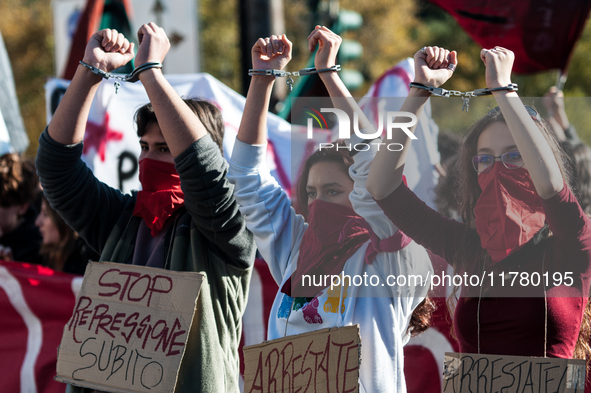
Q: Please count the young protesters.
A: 3